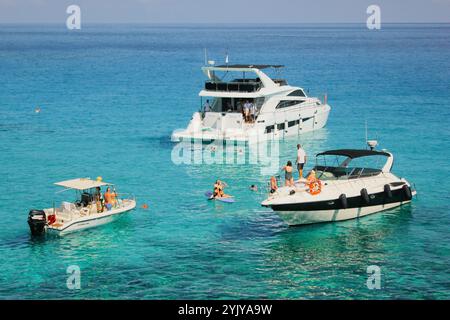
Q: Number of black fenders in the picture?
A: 4